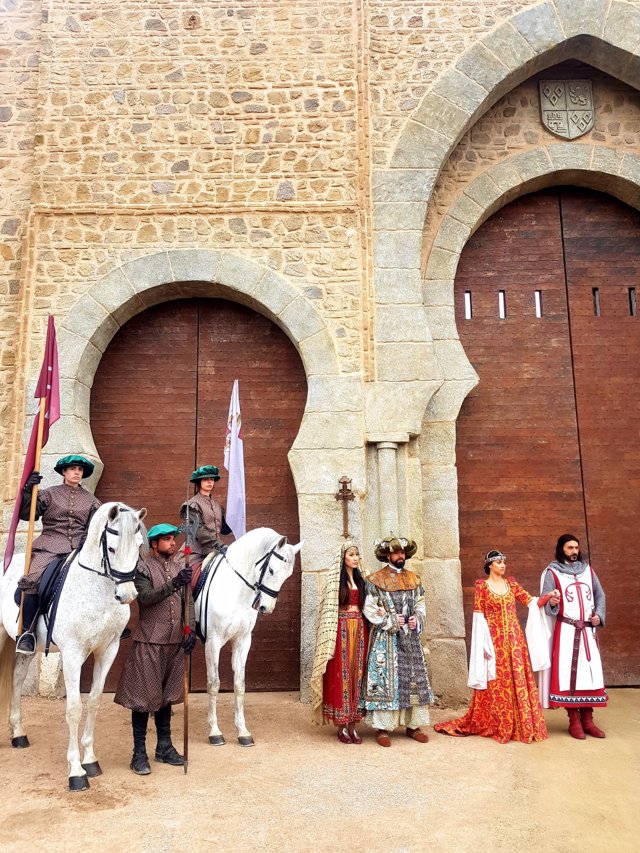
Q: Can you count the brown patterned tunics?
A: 3